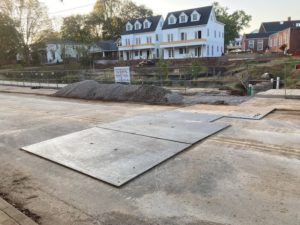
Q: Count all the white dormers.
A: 6